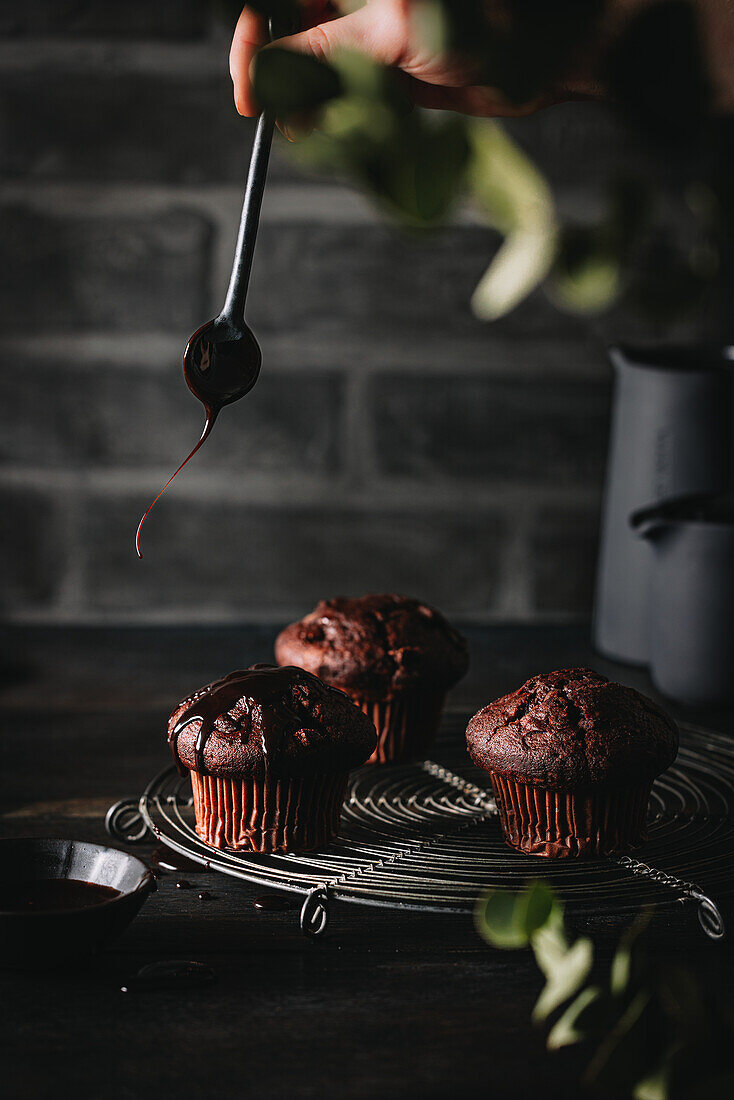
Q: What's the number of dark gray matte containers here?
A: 2